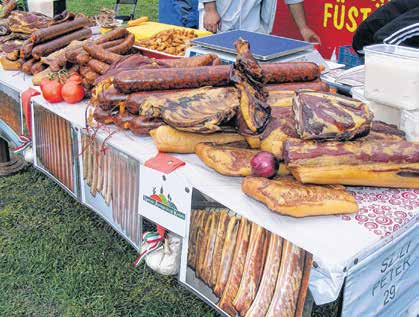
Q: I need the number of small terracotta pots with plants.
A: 0